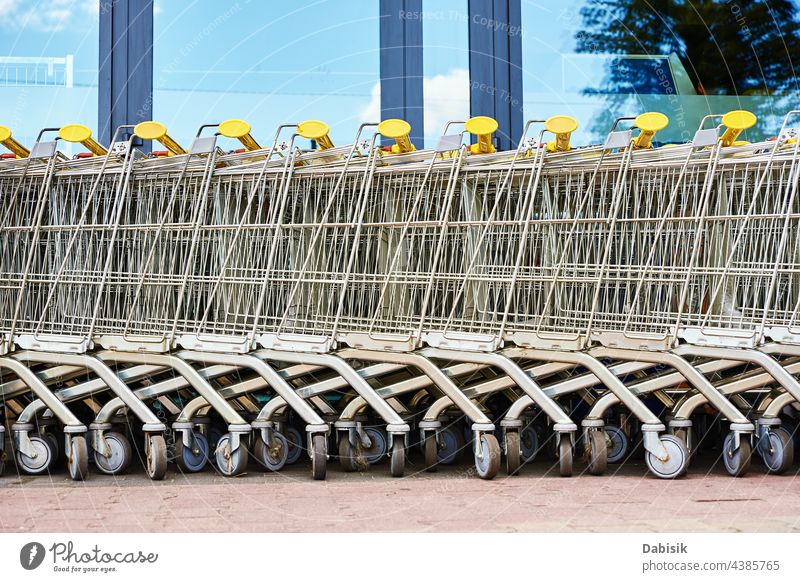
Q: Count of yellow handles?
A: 10